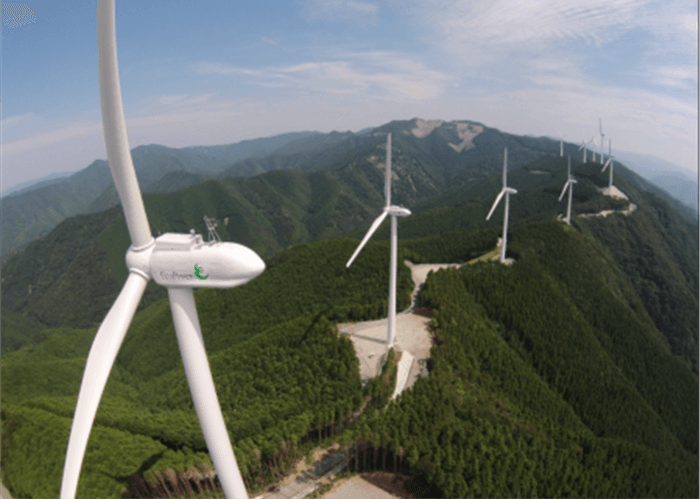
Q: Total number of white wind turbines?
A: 9